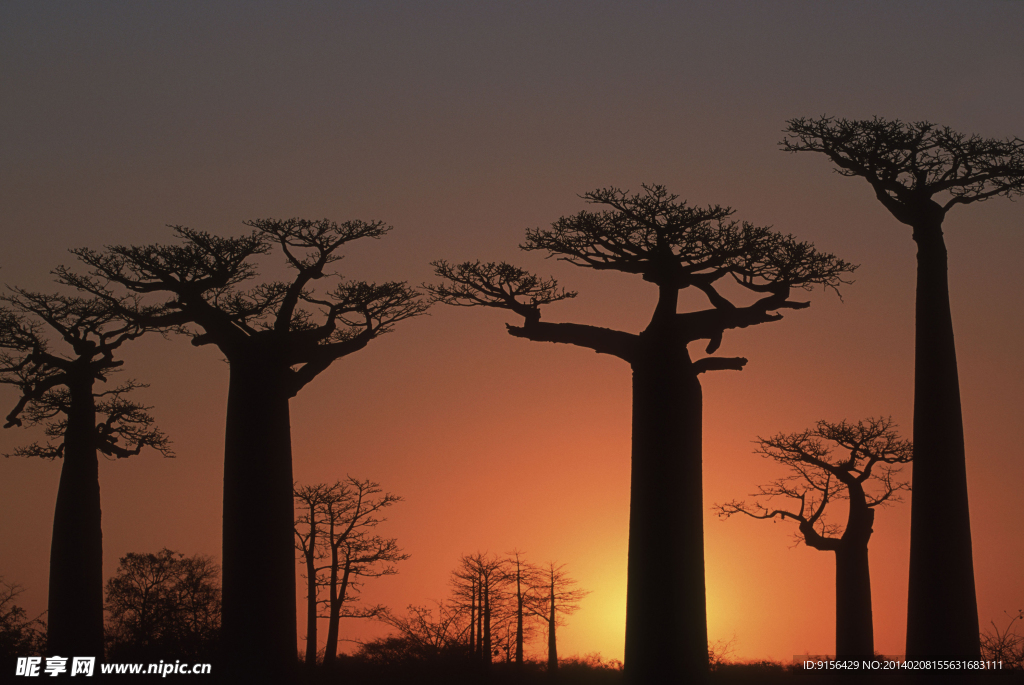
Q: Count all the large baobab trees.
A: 5